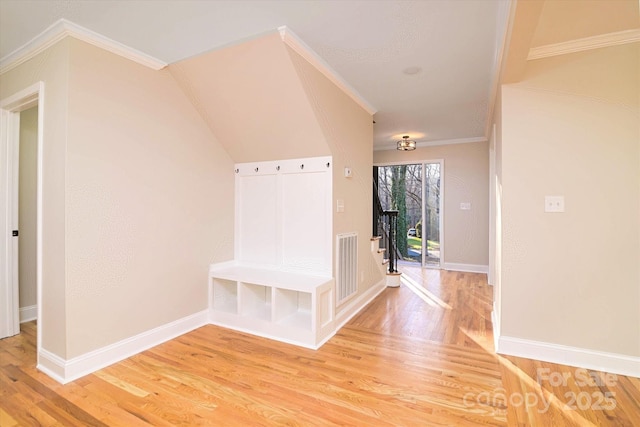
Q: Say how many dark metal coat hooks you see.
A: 5